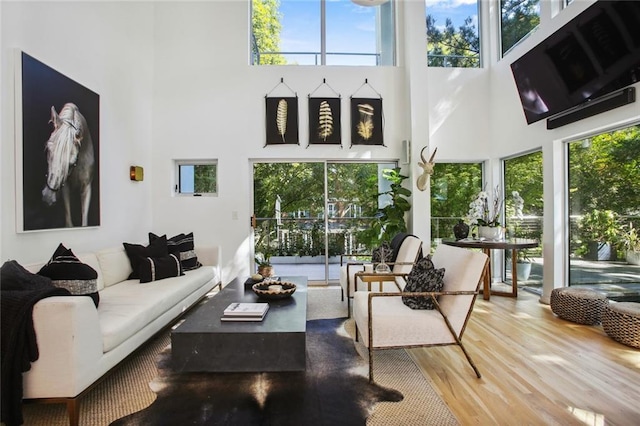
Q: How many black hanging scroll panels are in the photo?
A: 3